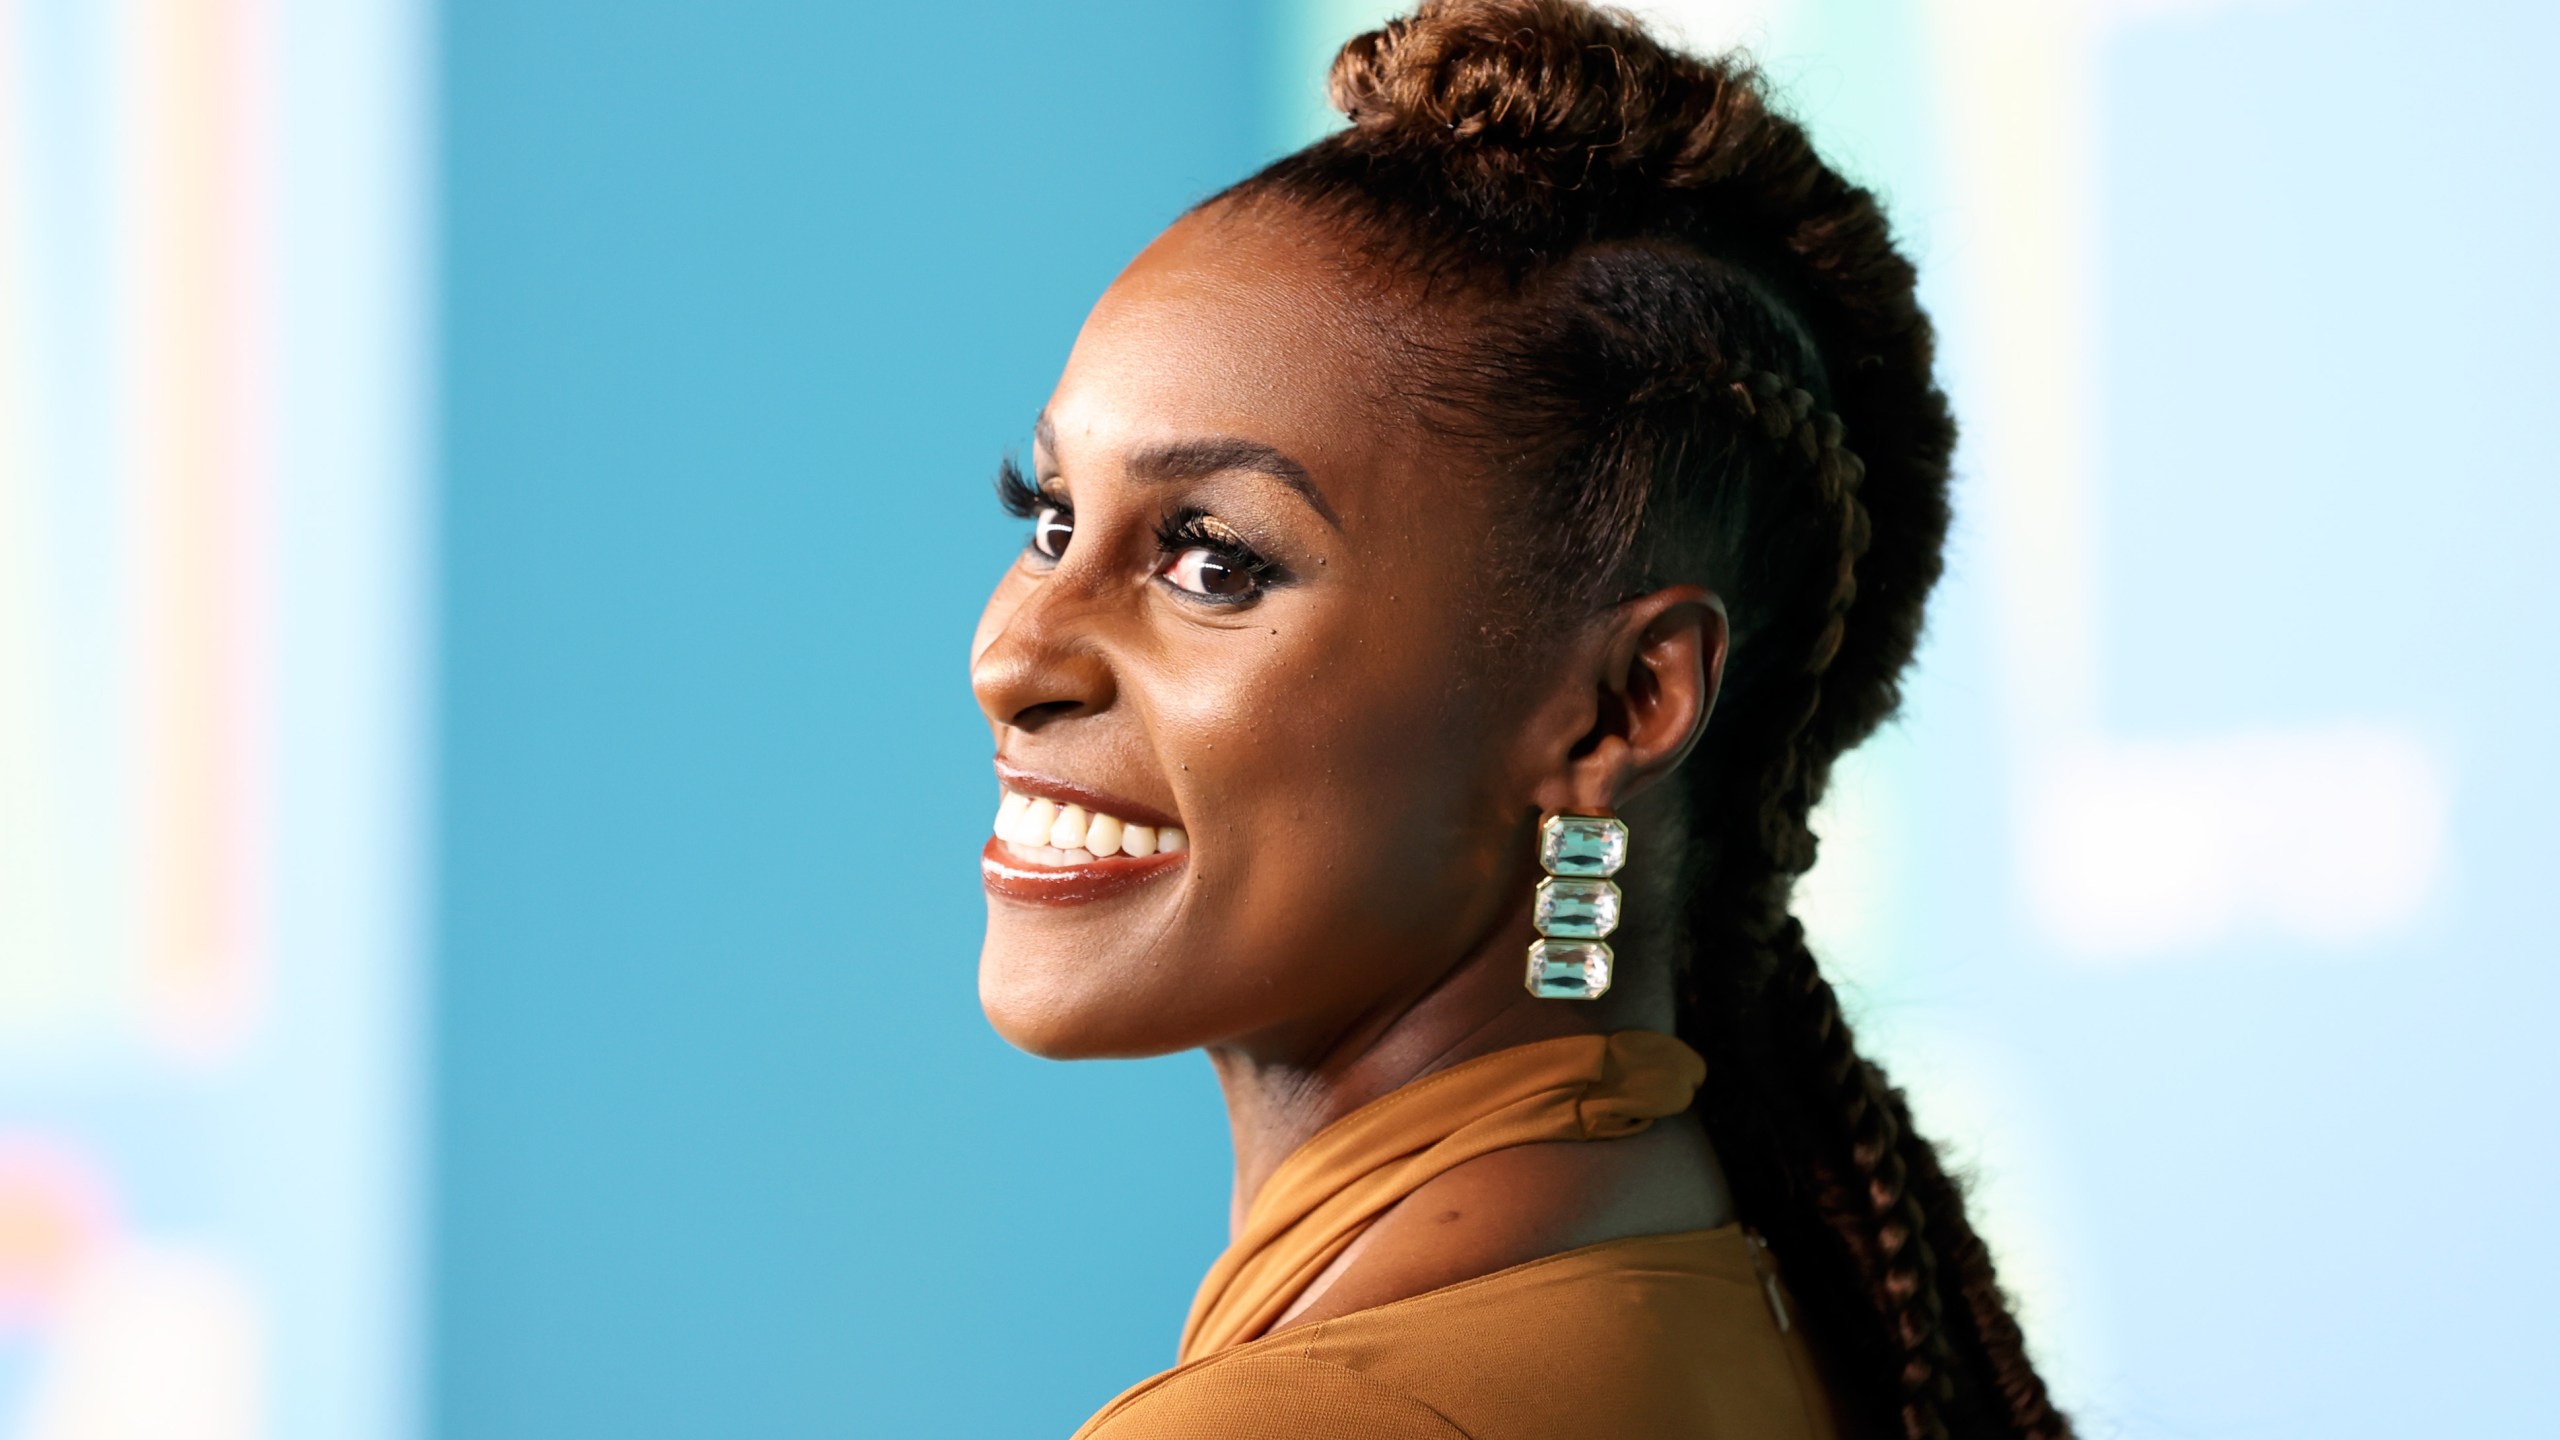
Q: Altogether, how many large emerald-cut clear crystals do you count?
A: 3